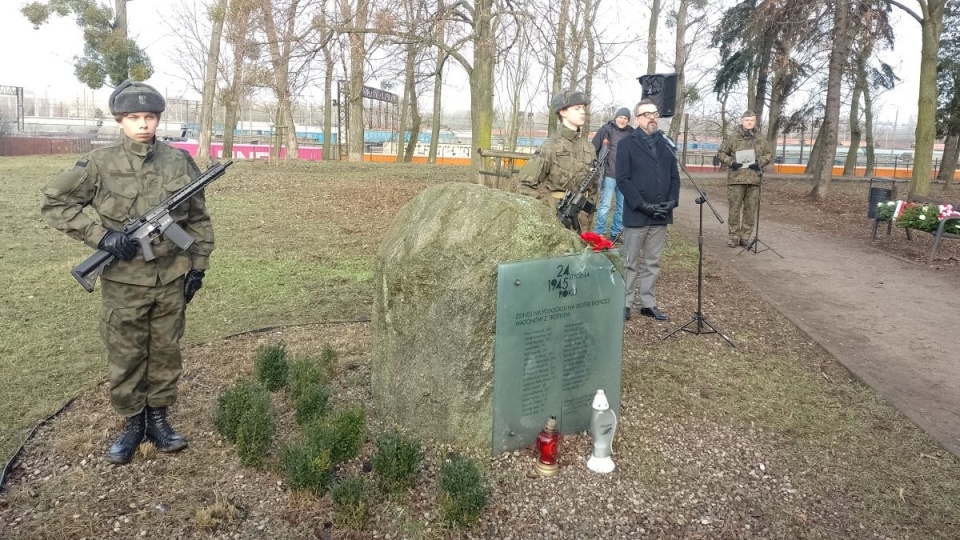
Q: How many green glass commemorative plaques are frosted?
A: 1